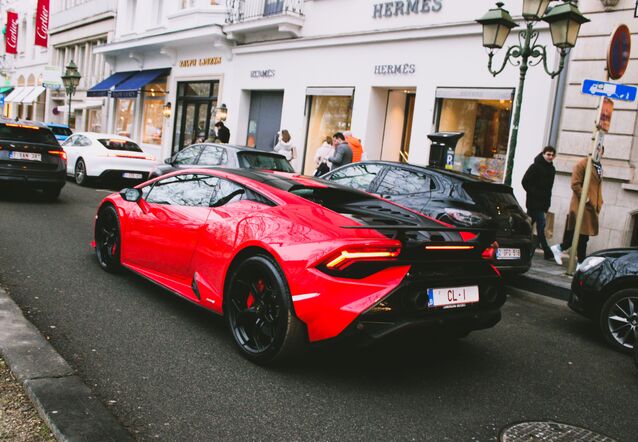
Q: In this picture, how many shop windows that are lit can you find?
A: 4